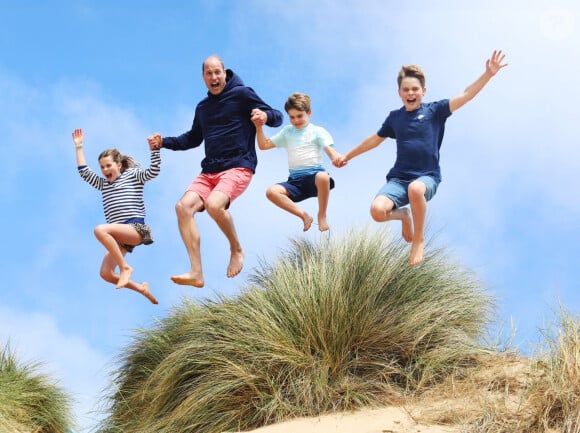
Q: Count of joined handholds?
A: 3